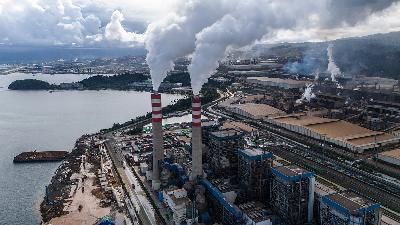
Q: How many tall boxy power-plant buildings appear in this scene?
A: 4